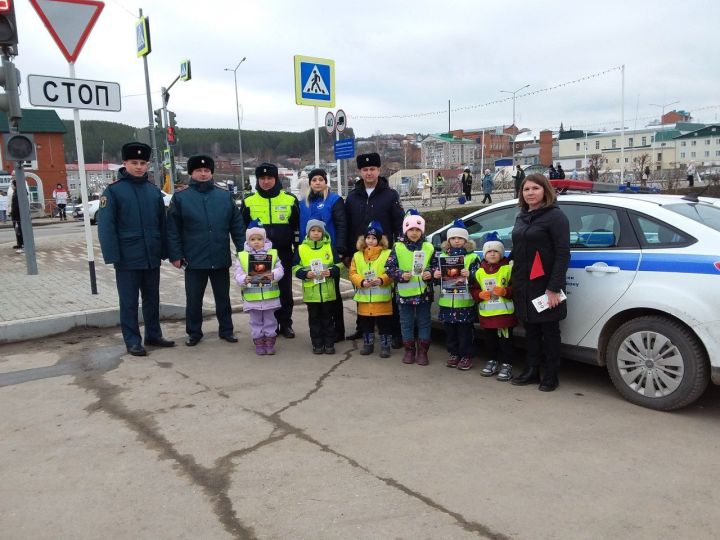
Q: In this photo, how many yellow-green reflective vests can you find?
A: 7